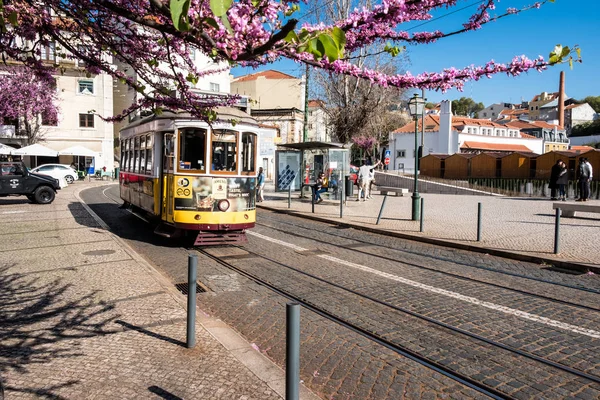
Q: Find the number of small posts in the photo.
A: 9